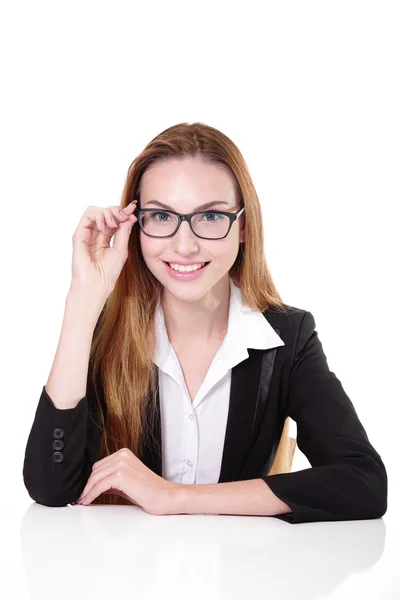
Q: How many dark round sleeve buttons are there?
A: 3